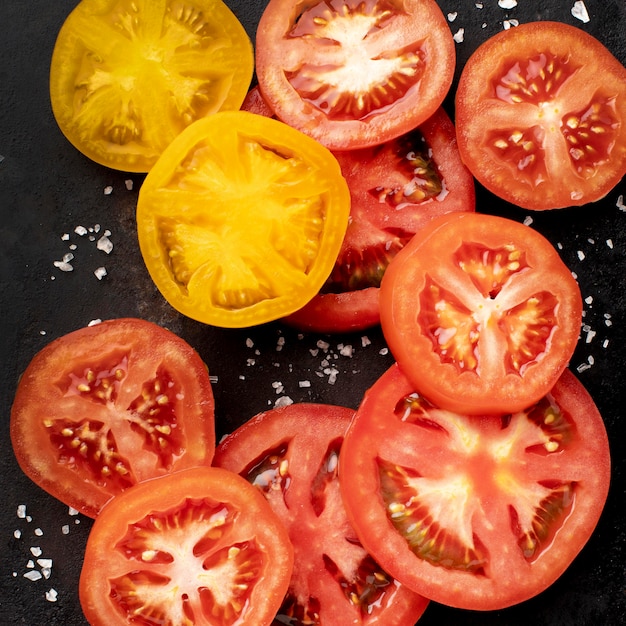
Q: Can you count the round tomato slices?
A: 10